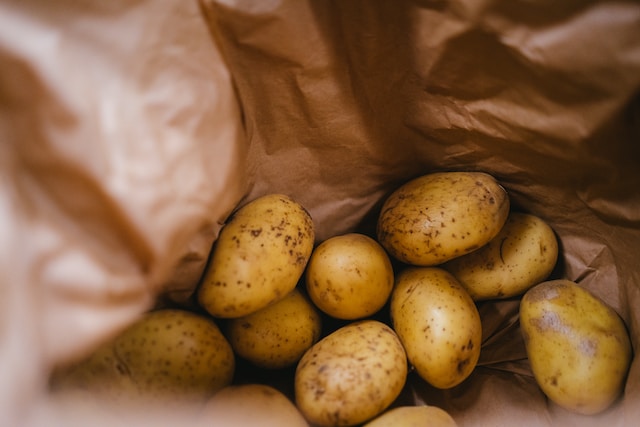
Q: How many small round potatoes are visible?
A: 1